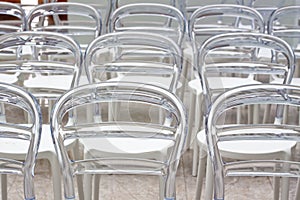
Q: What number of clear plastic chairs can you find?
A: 11